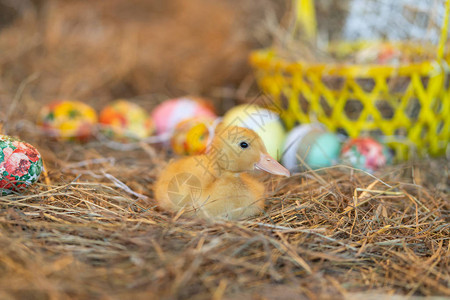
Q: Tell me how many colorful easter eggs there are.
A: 8